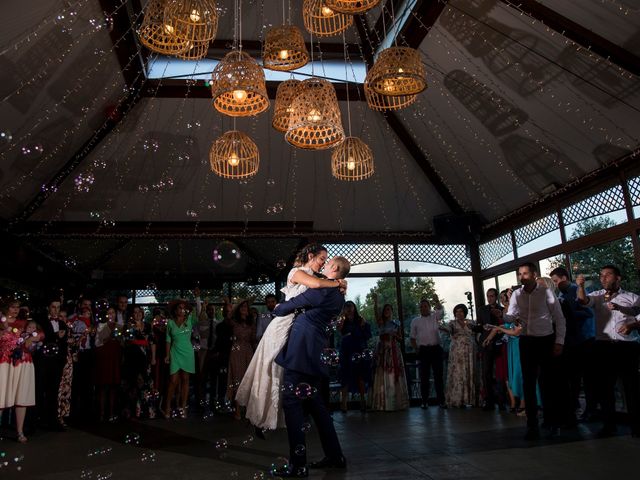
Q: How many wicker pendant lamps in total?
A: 13